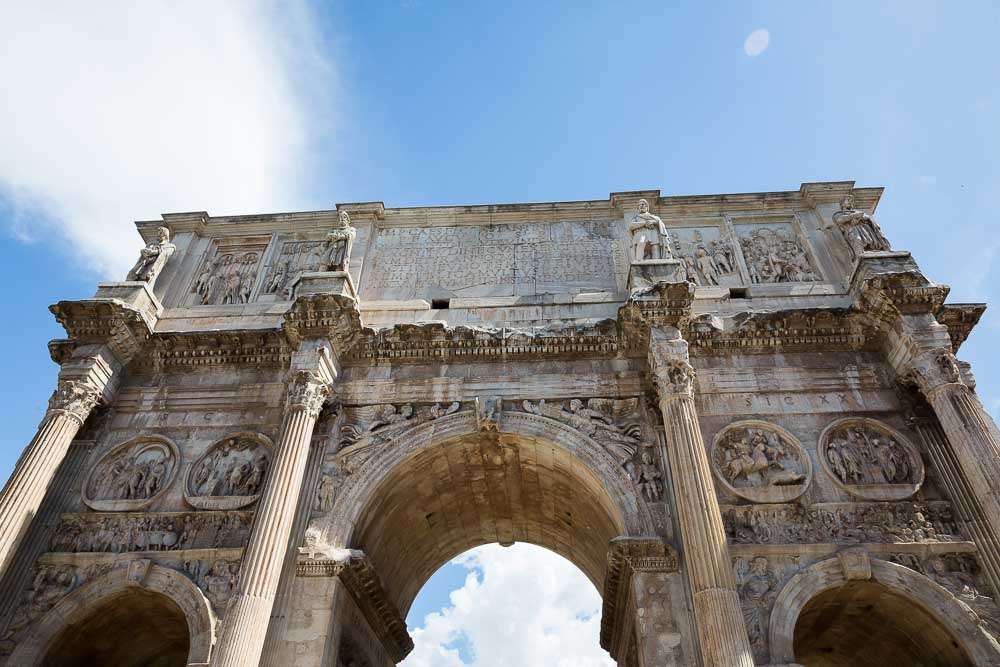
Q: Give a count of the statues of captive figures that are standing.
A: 4